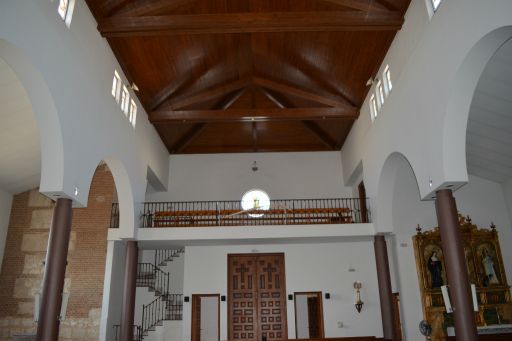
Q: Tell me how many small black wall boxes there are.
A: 4